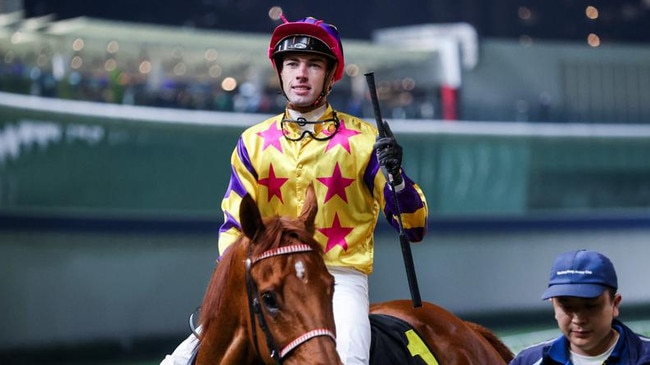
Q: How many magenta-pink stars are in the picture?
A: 5